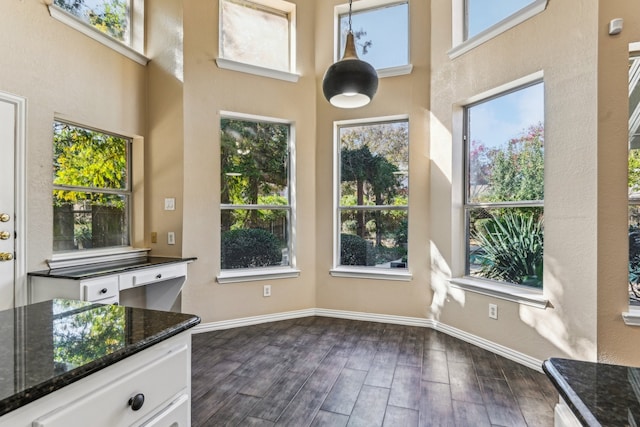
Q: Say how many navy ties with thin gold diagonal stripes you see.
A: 0